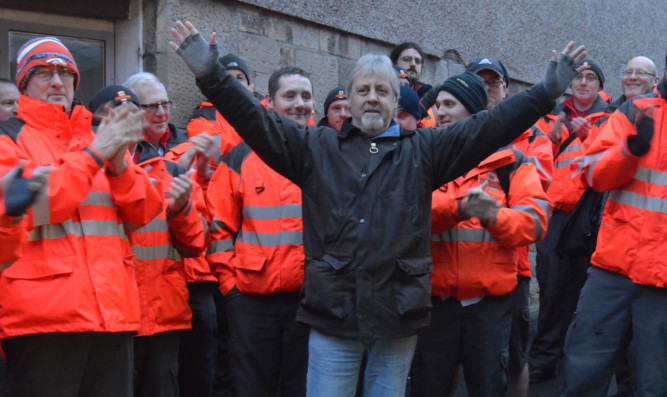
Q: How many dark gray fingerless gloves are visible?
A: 2